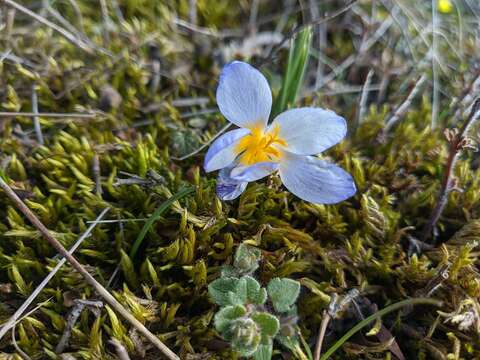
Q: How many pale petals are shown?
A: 6